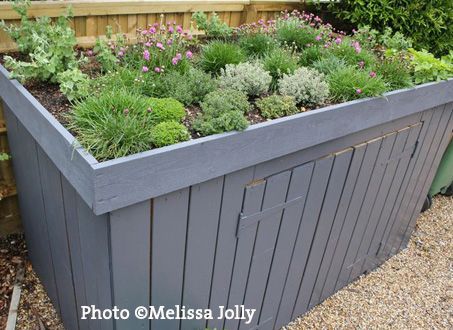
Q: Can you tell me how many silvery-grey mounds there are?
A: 2